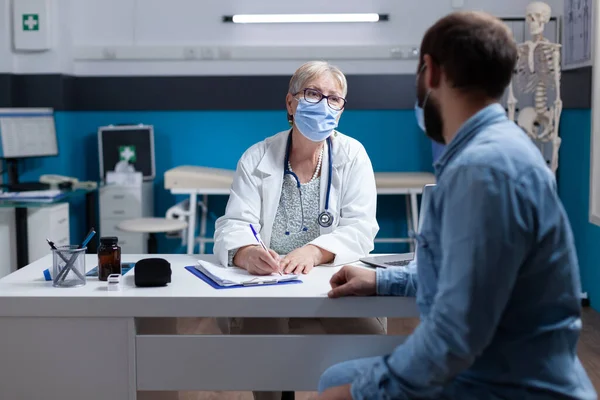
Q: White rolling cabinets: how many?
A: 2